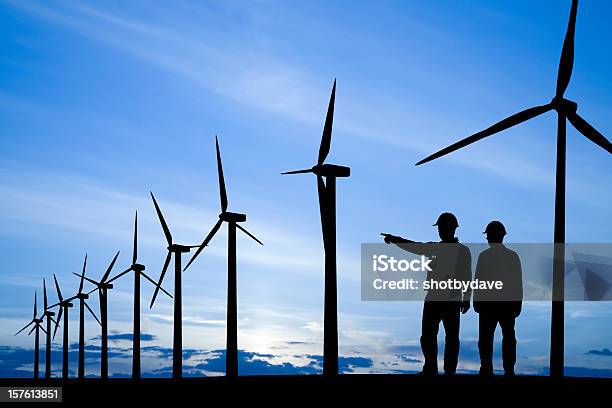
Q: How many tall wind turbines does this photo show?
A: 10